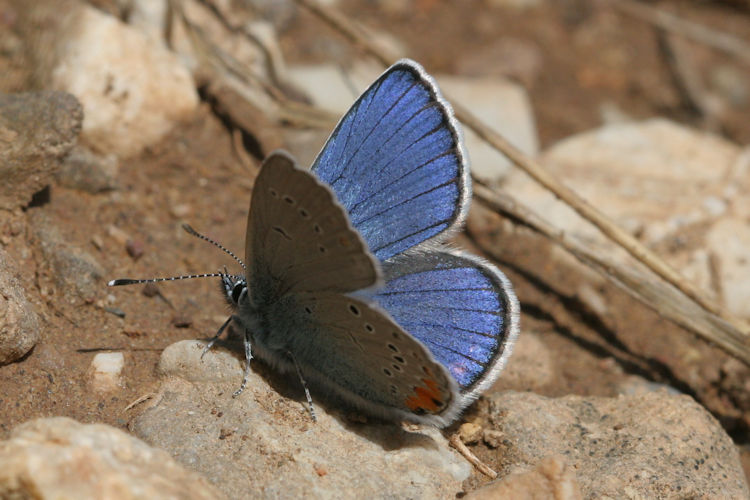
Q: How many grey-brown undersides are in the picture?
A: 2